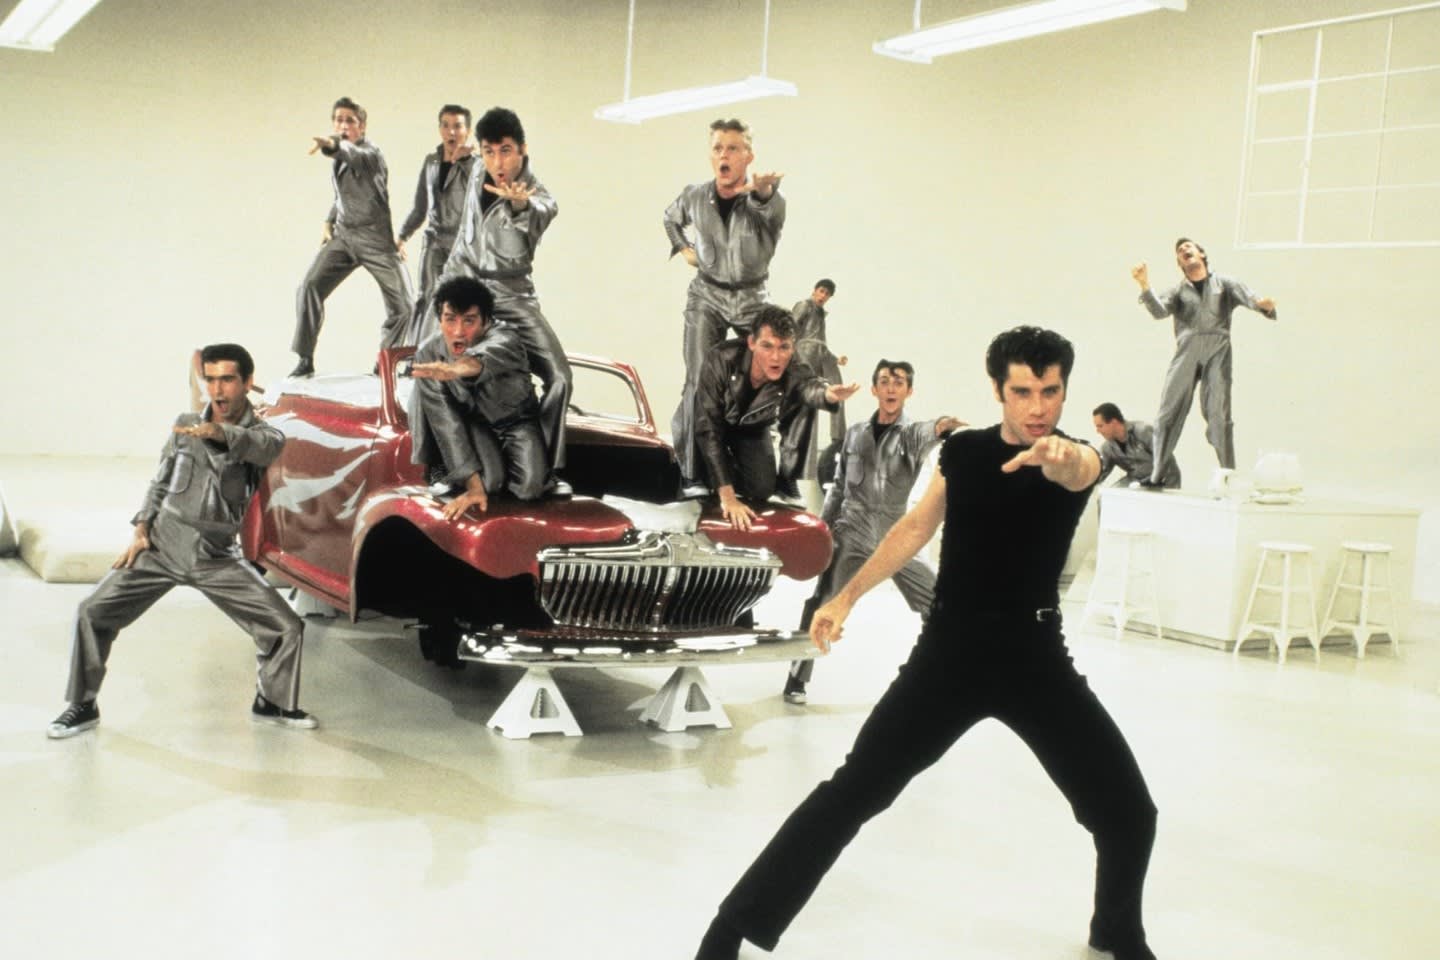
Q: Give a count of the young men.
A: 12